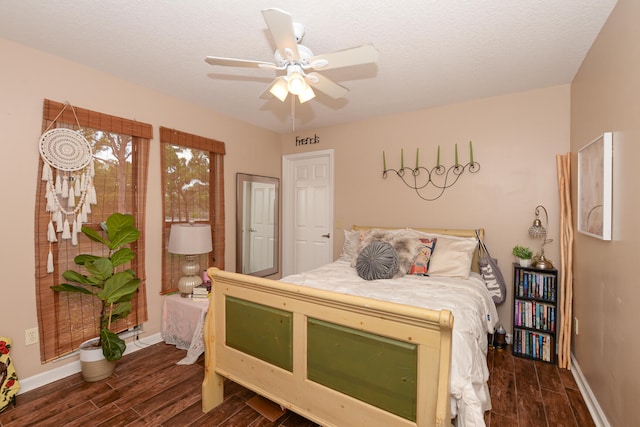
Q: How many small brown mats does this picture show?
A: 1